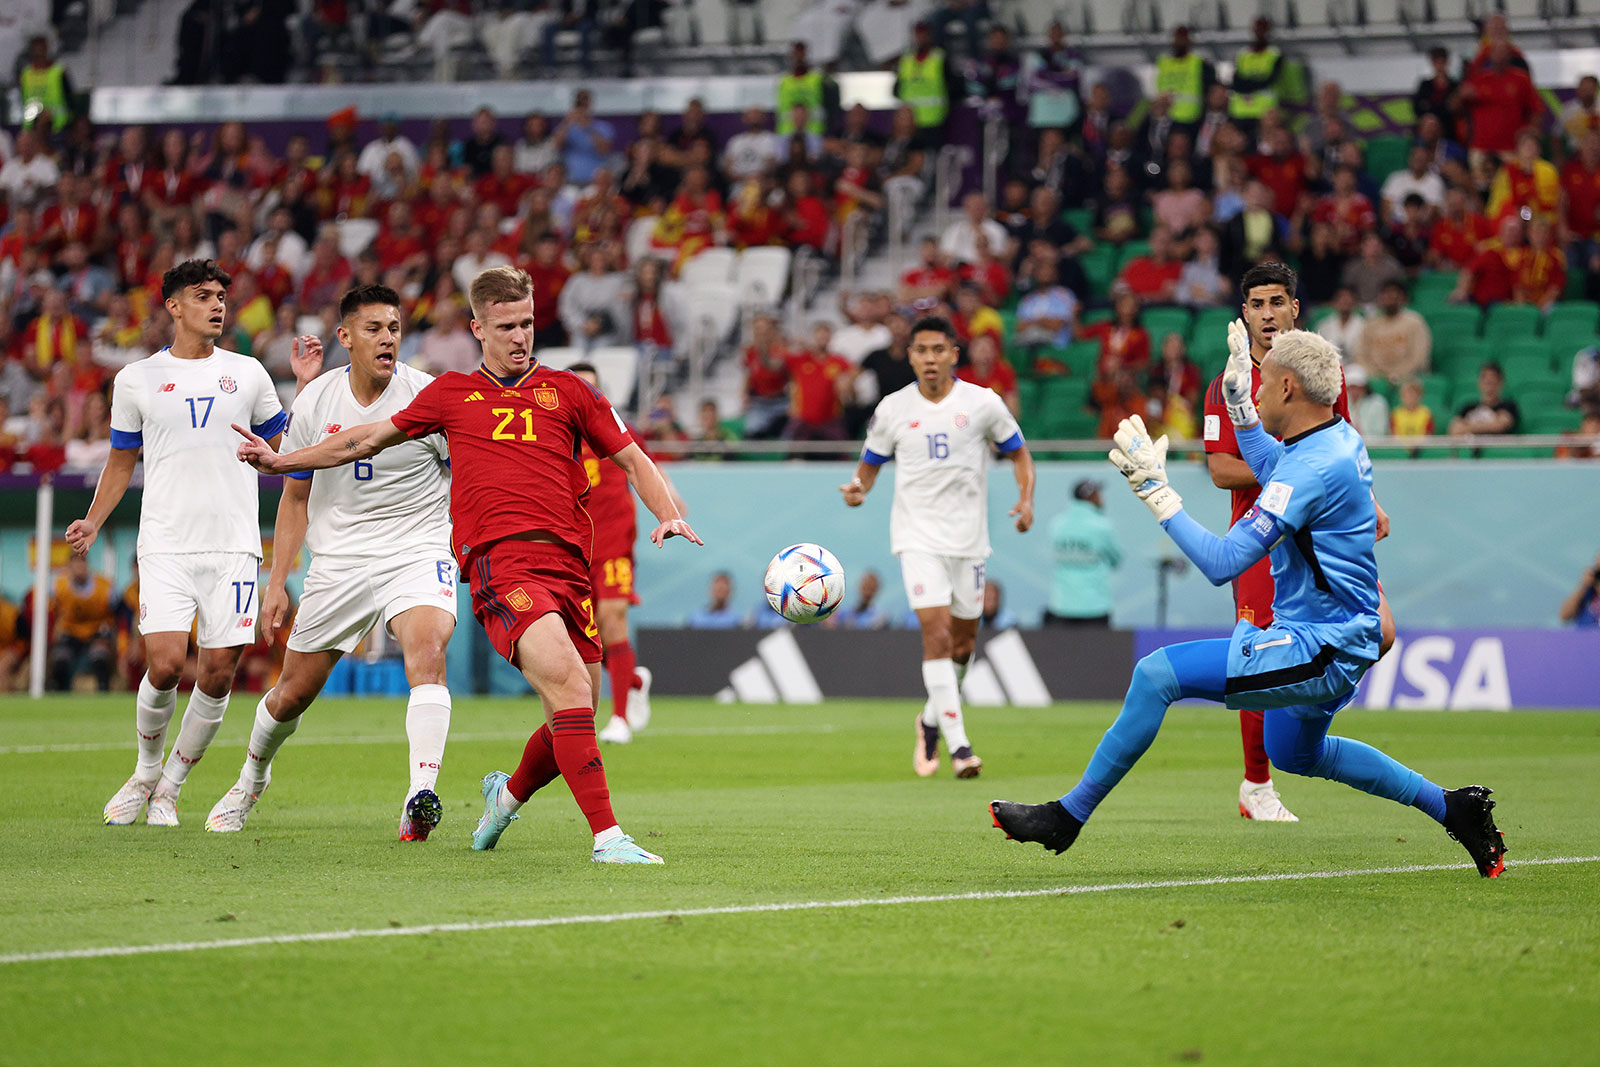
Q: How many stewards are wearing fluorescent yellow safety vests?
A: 5